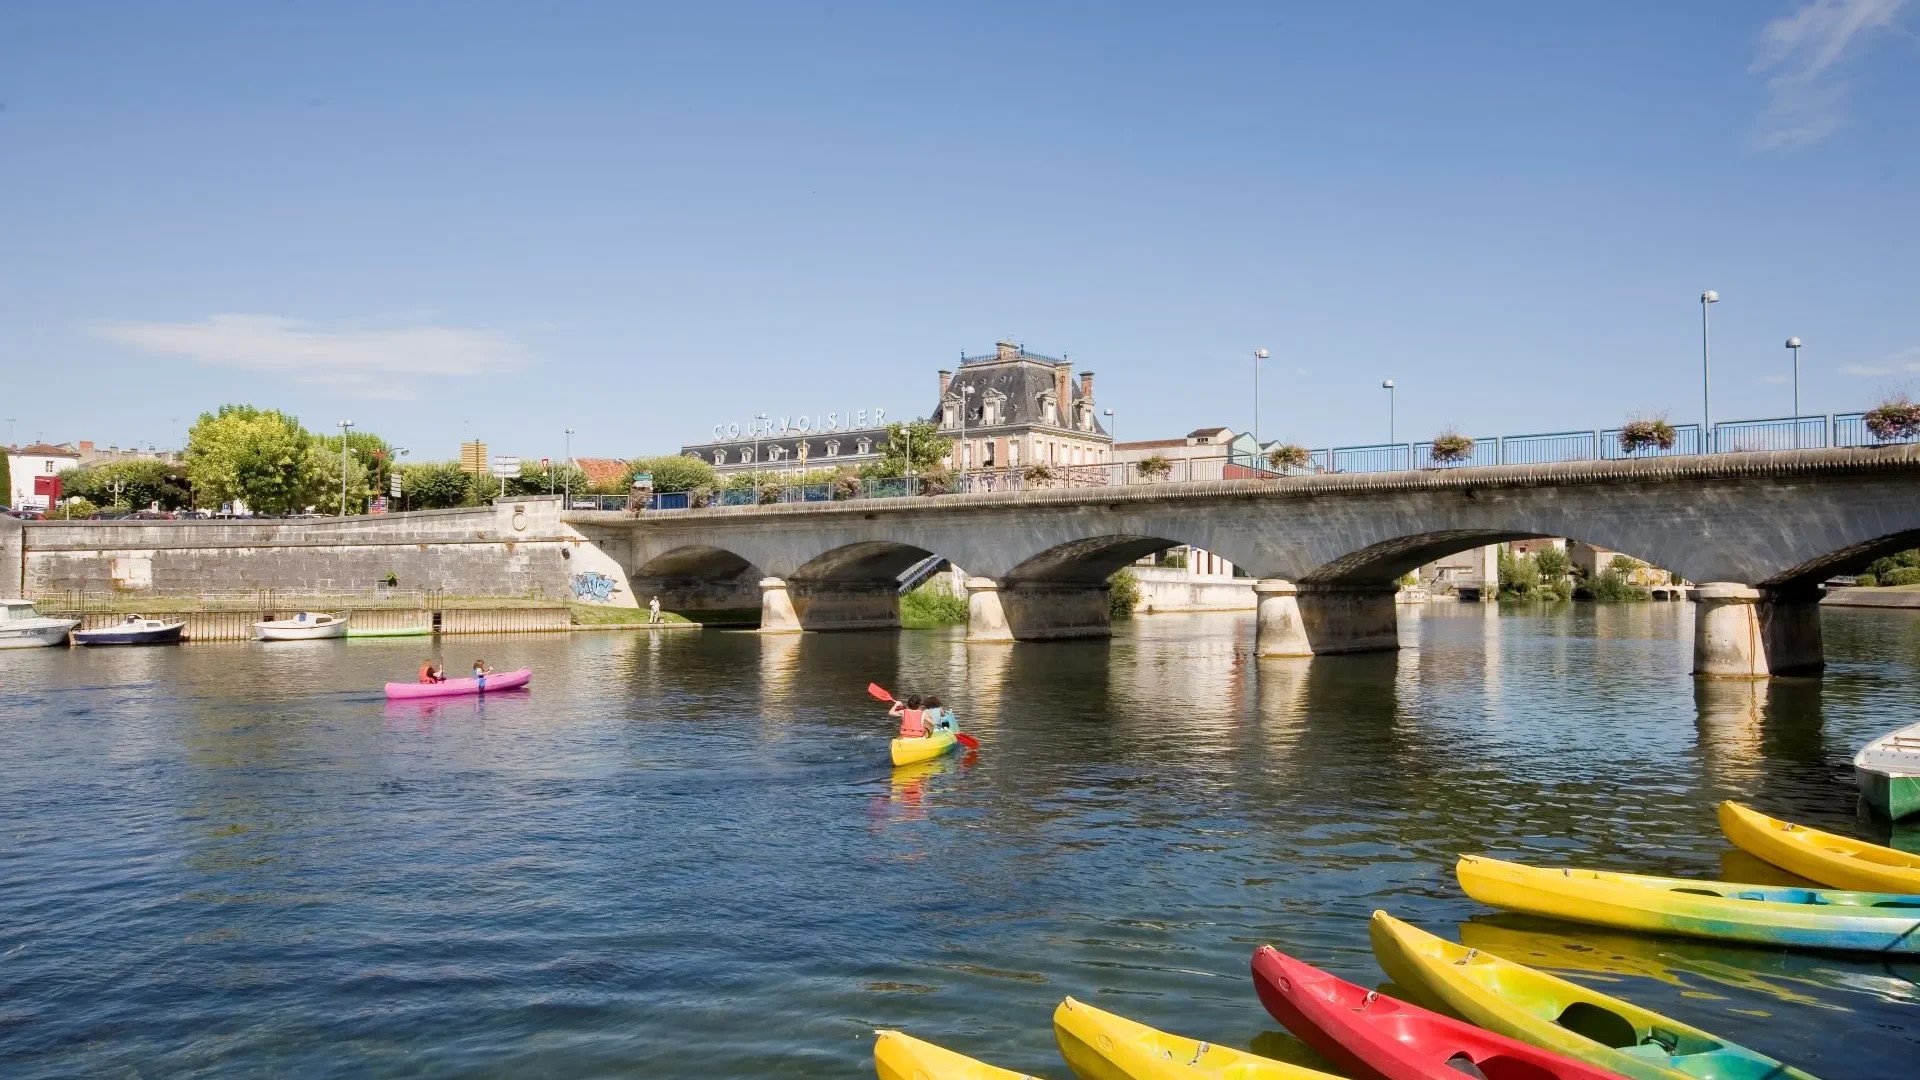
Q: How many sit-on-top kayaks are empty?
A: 6